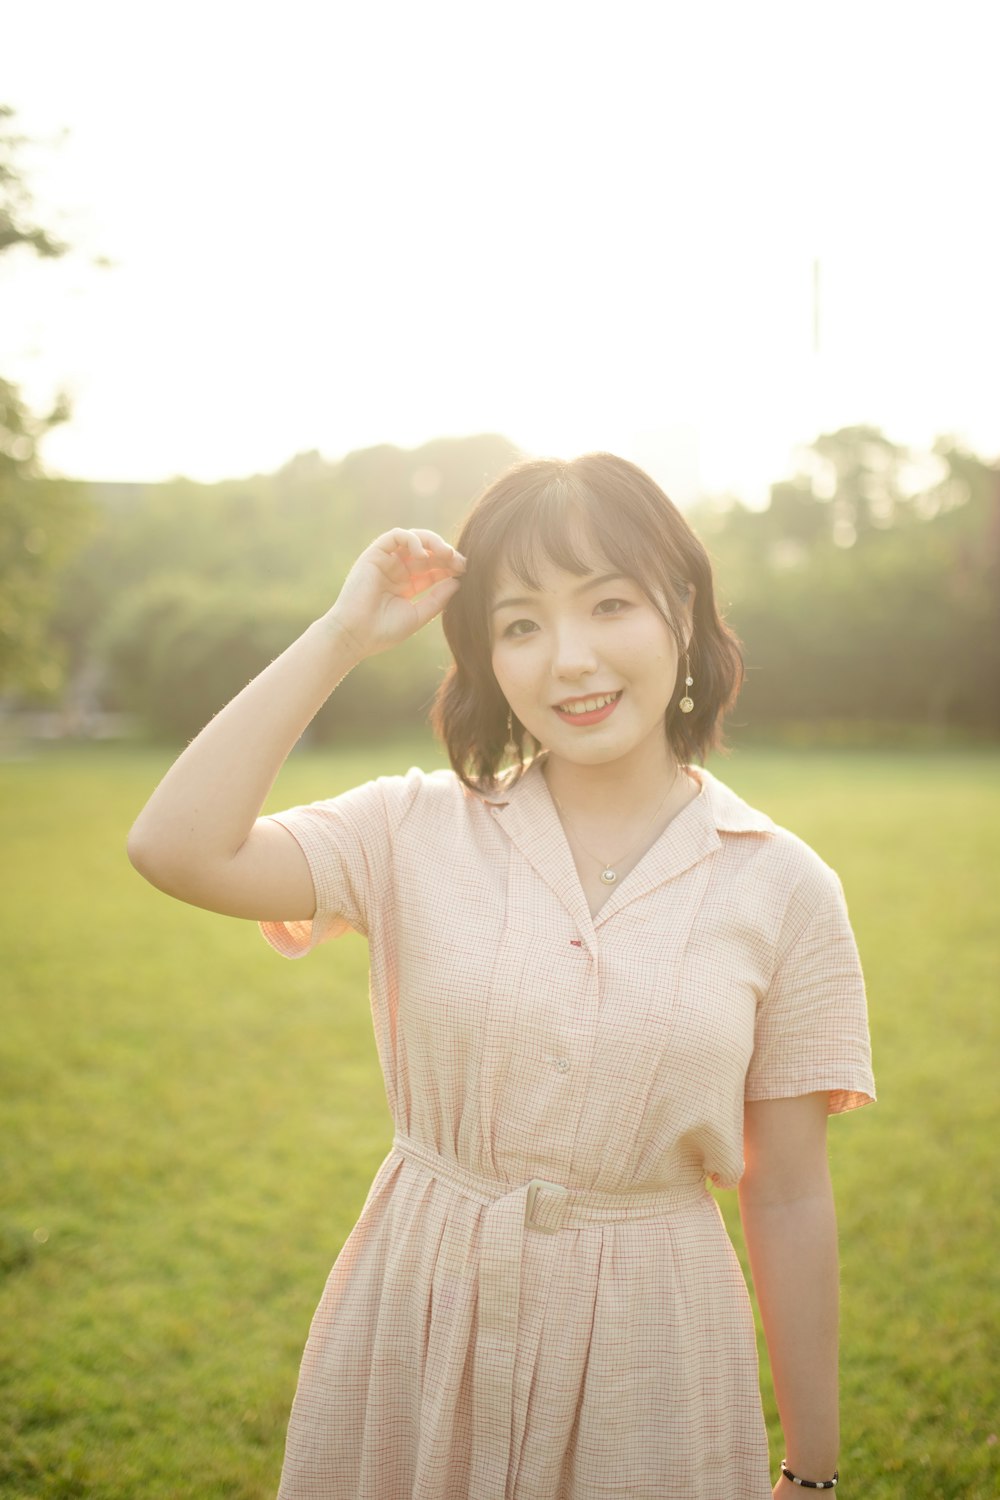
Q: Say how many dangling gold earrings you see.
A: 2